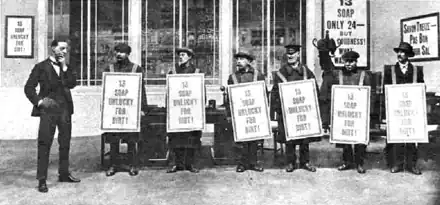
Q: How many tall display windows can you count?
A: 3